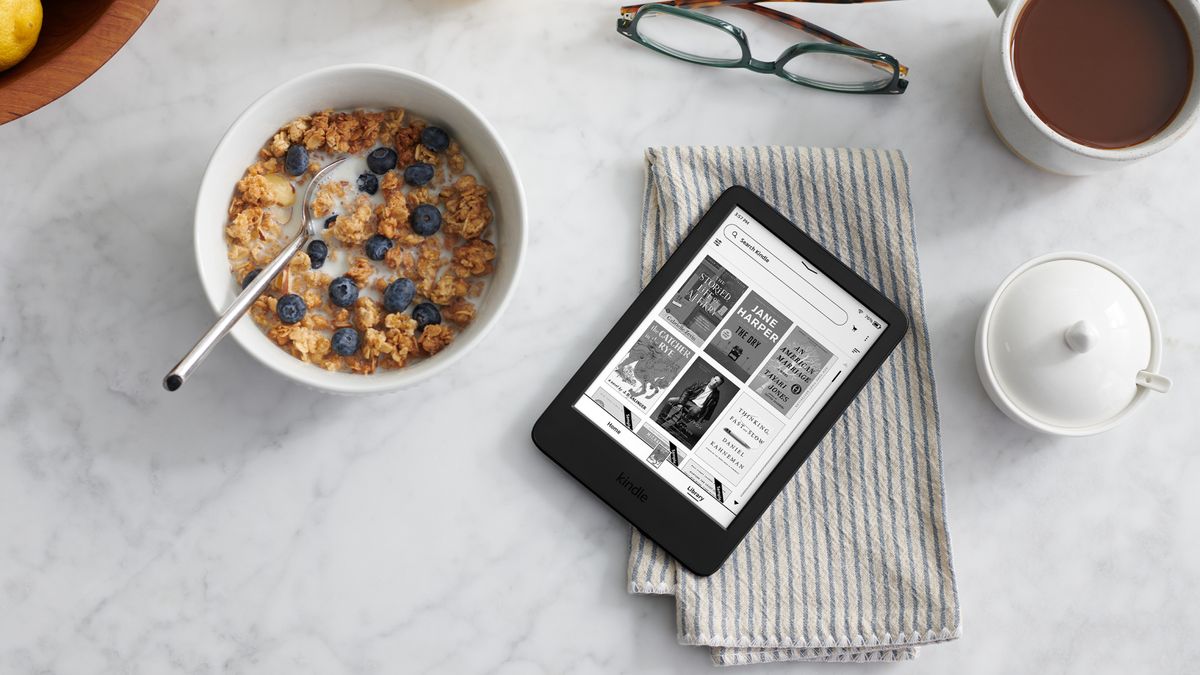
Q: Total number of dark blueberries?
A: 15